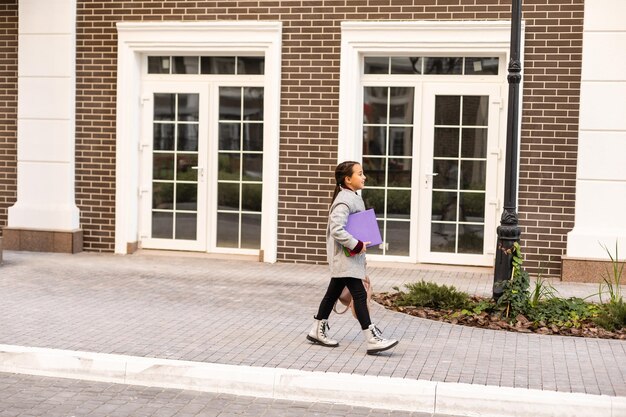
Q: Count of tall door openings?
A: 2